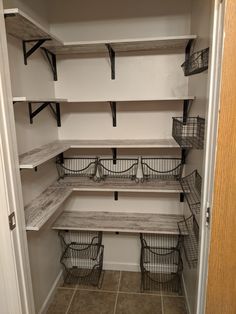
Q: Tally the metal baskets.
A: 11